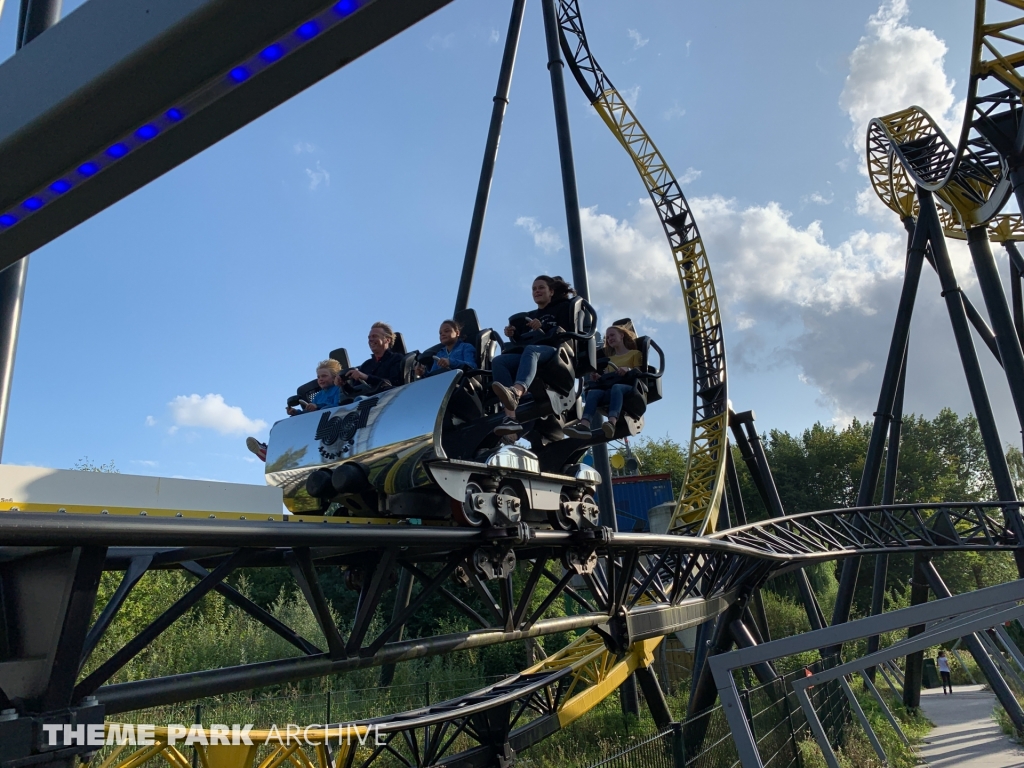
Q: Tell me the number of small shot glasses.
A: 0